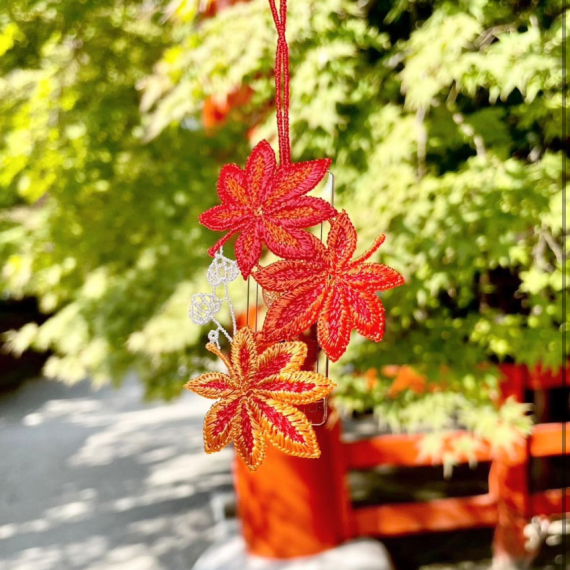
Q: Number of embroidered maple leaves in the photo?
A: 3